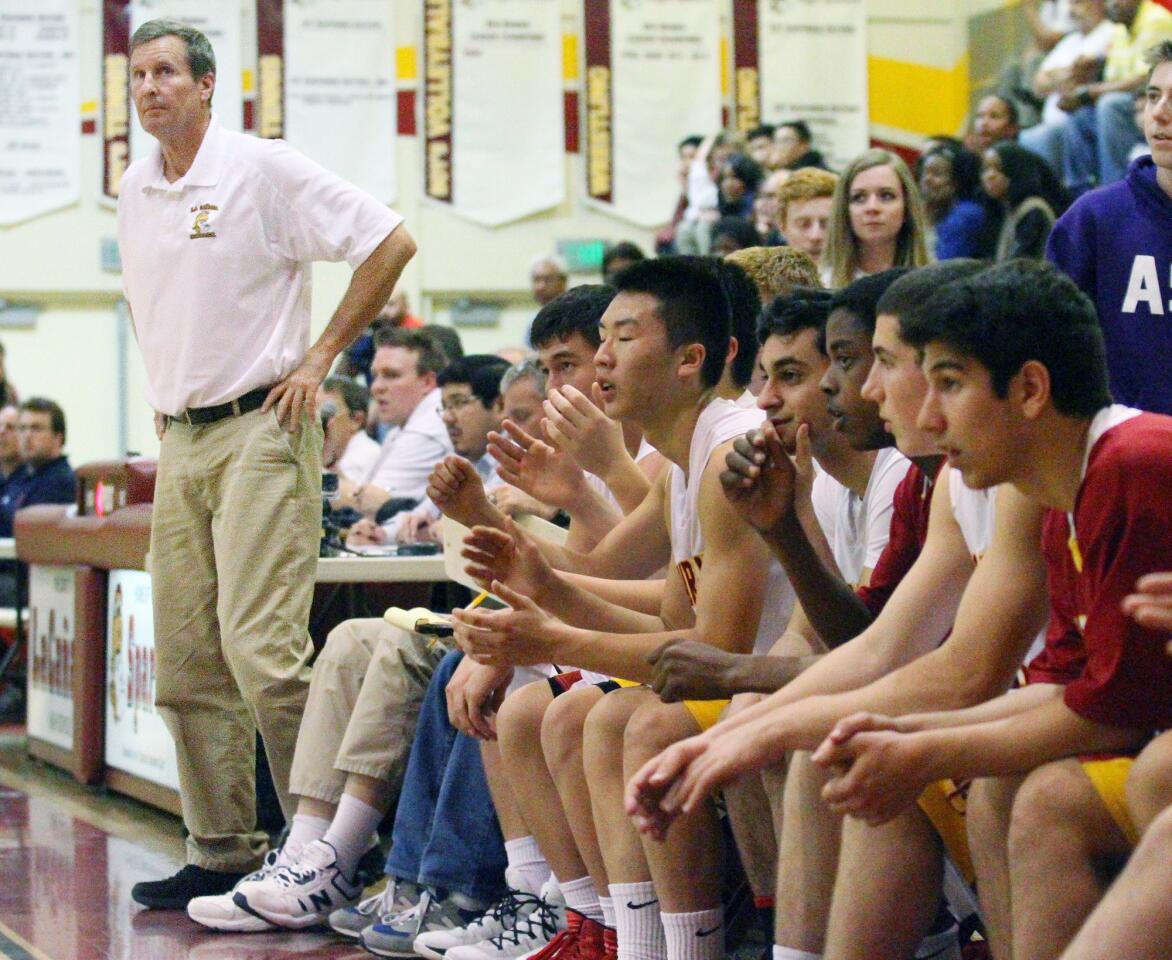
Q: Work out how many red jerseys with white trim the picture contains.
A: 2